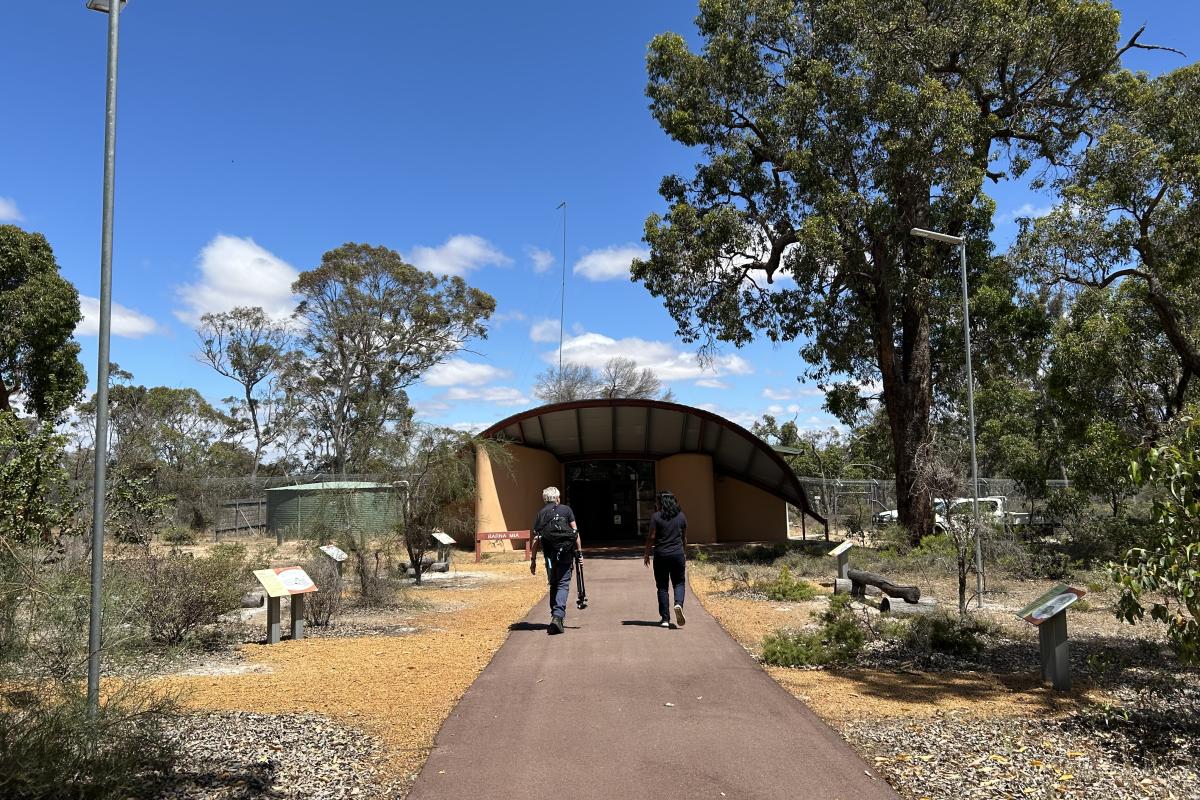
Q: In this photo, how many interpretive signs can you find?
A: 5